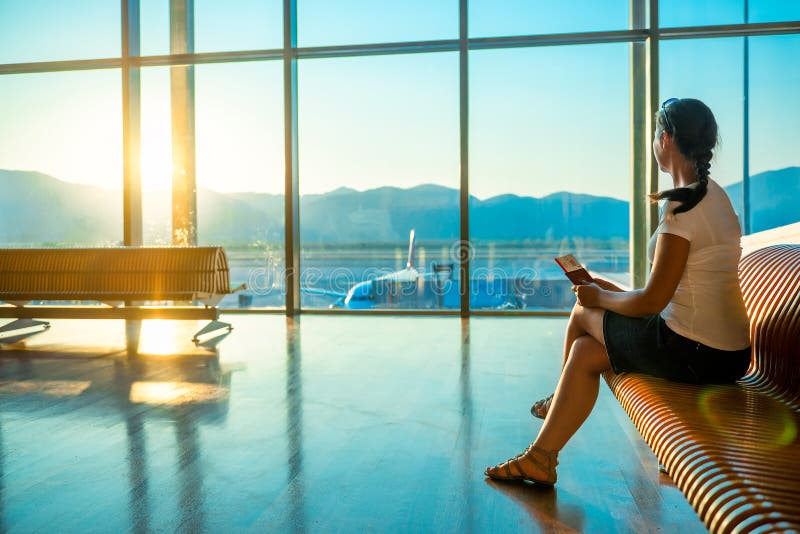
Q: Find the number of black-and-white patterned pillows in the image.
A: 0